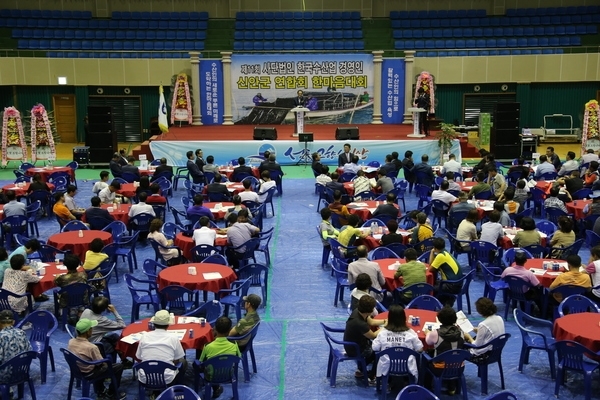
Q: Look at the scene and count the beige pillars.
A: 4